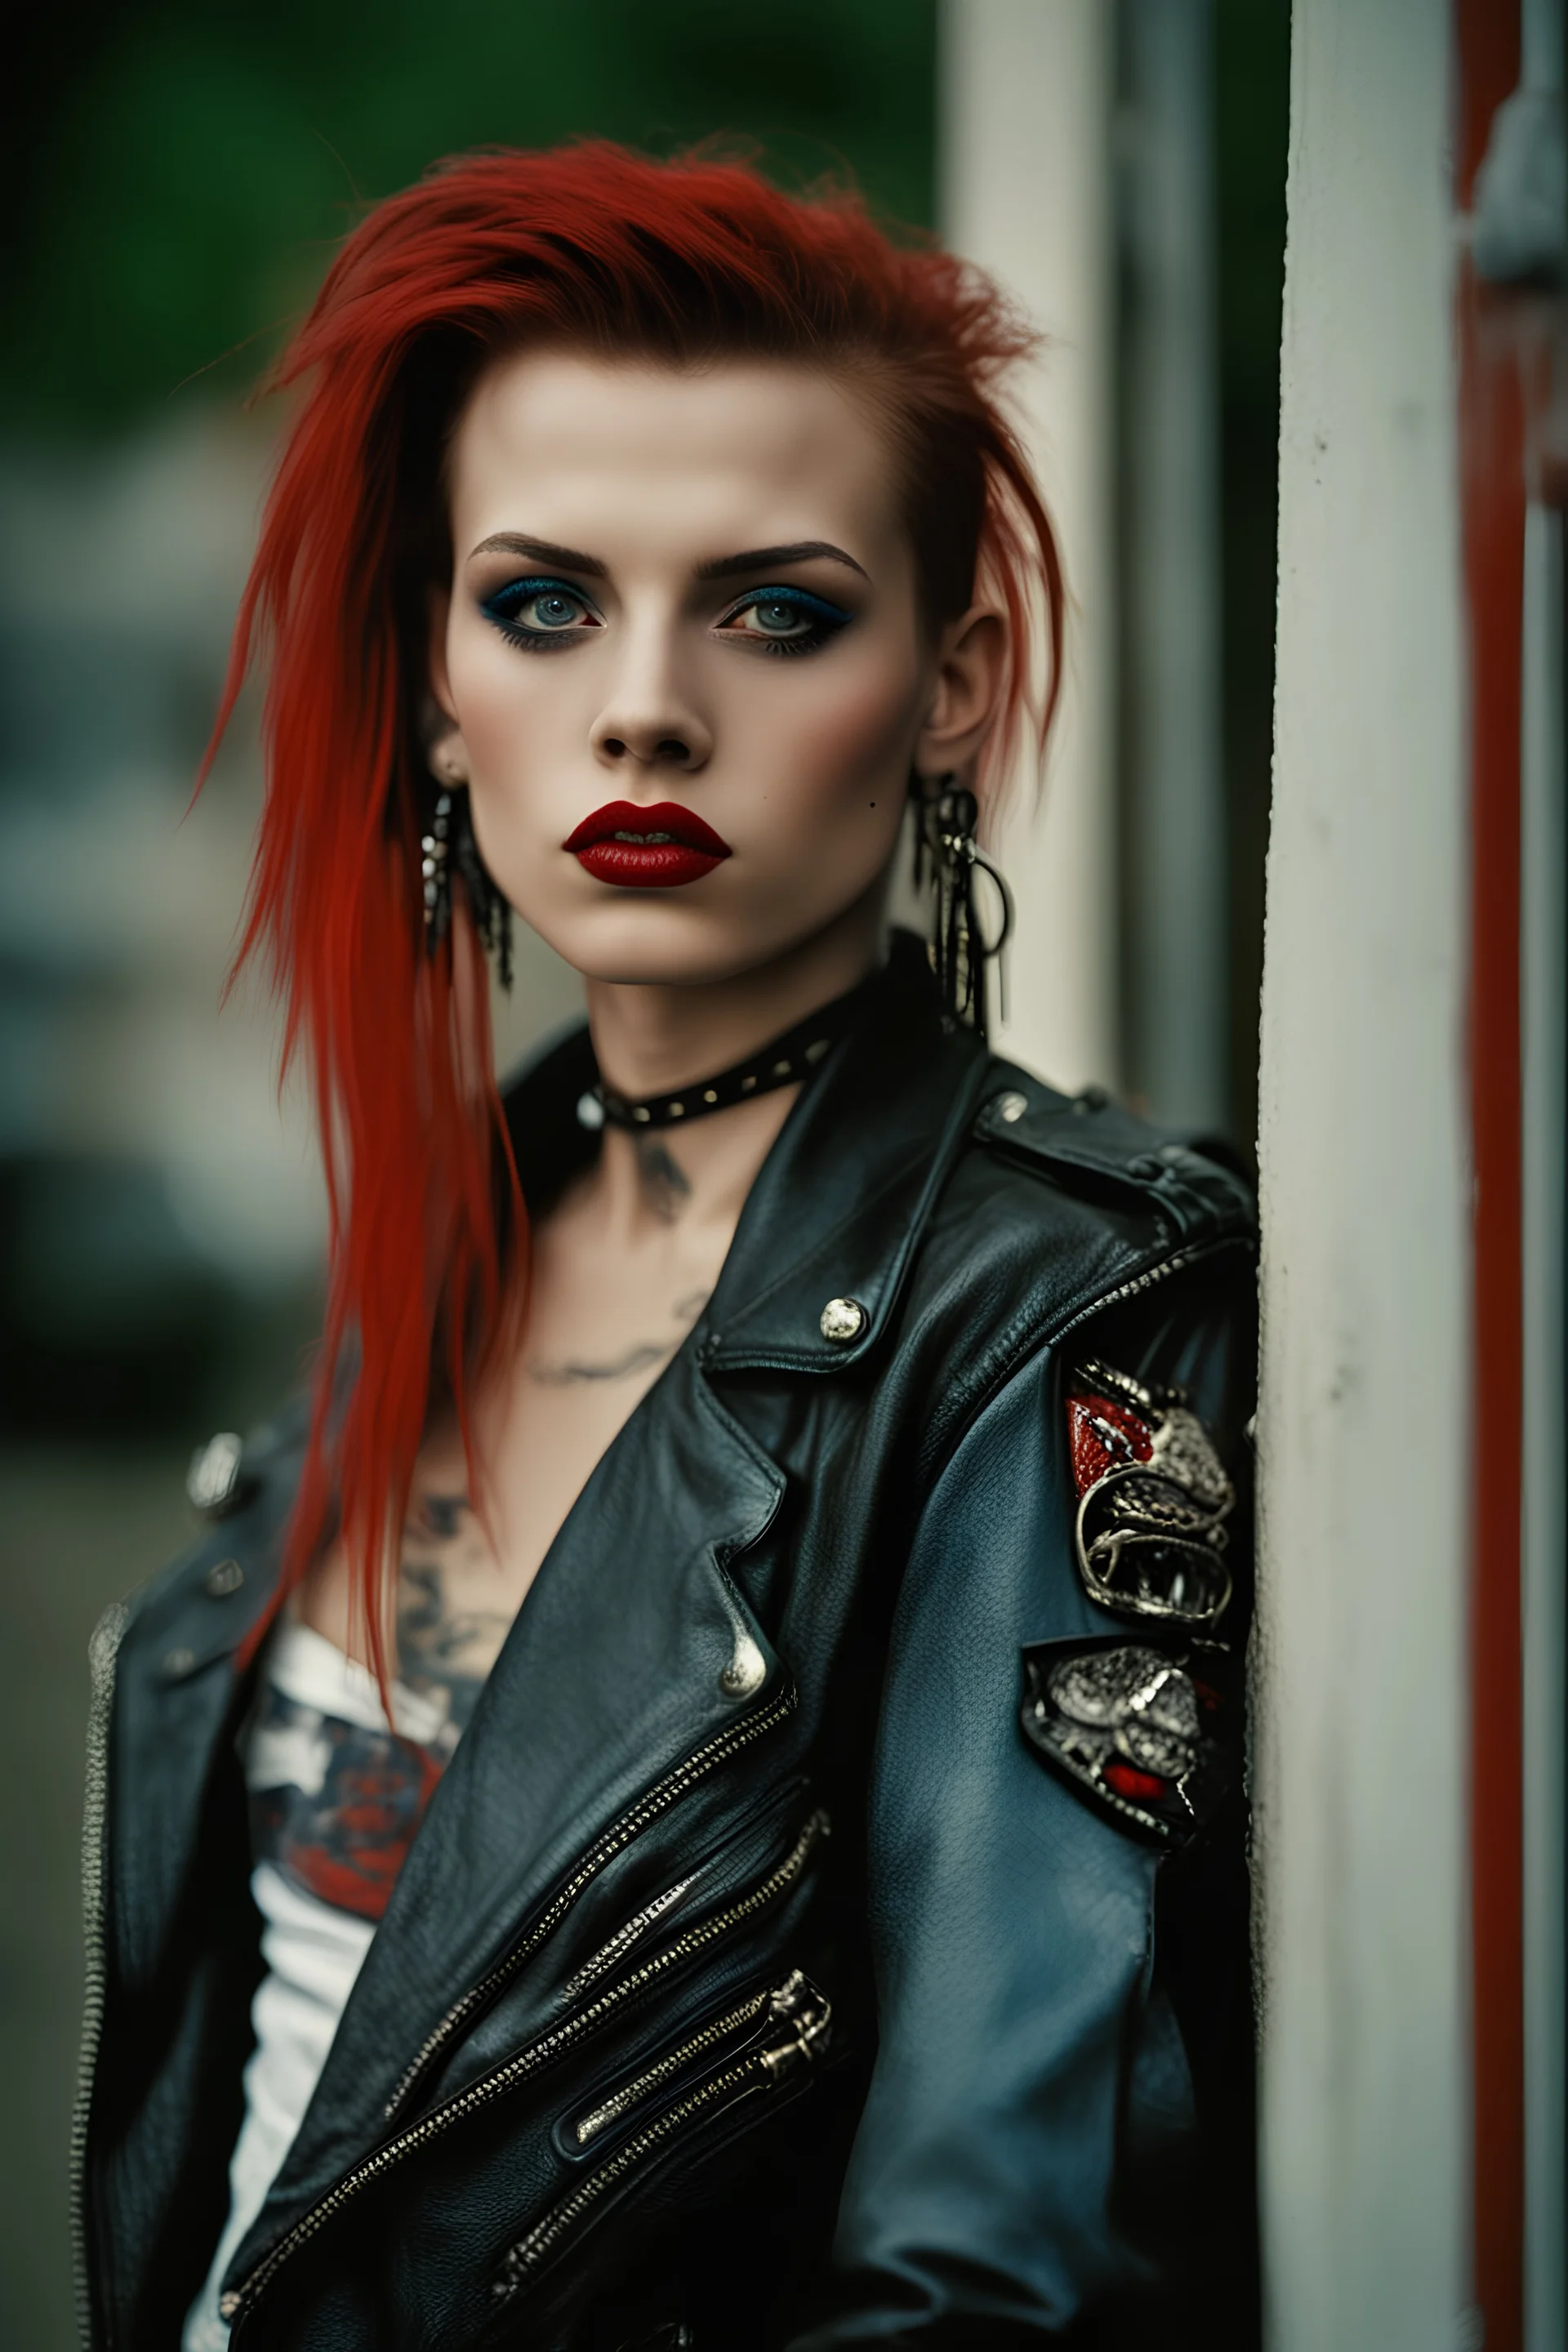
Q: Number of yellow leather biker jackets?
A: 0